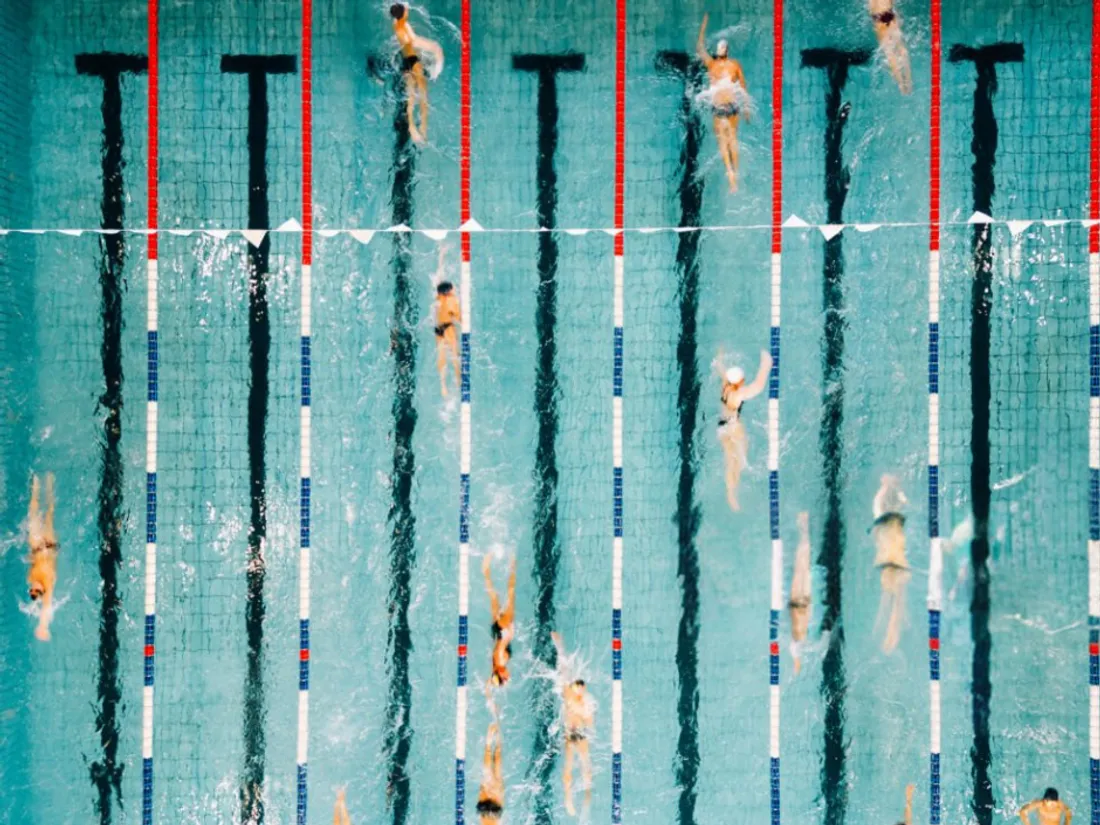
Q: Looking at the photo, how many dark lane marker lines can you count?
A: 7